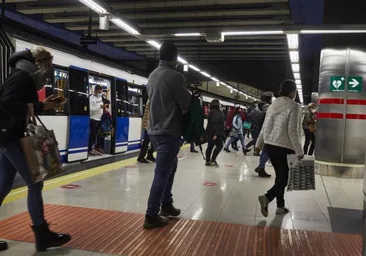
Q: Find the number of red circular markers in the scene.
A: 4